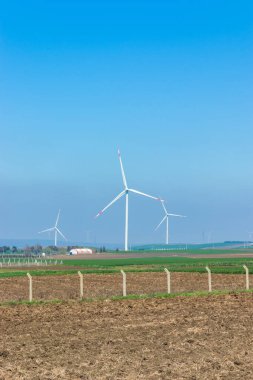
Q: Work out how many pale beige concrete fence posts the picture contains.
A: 6